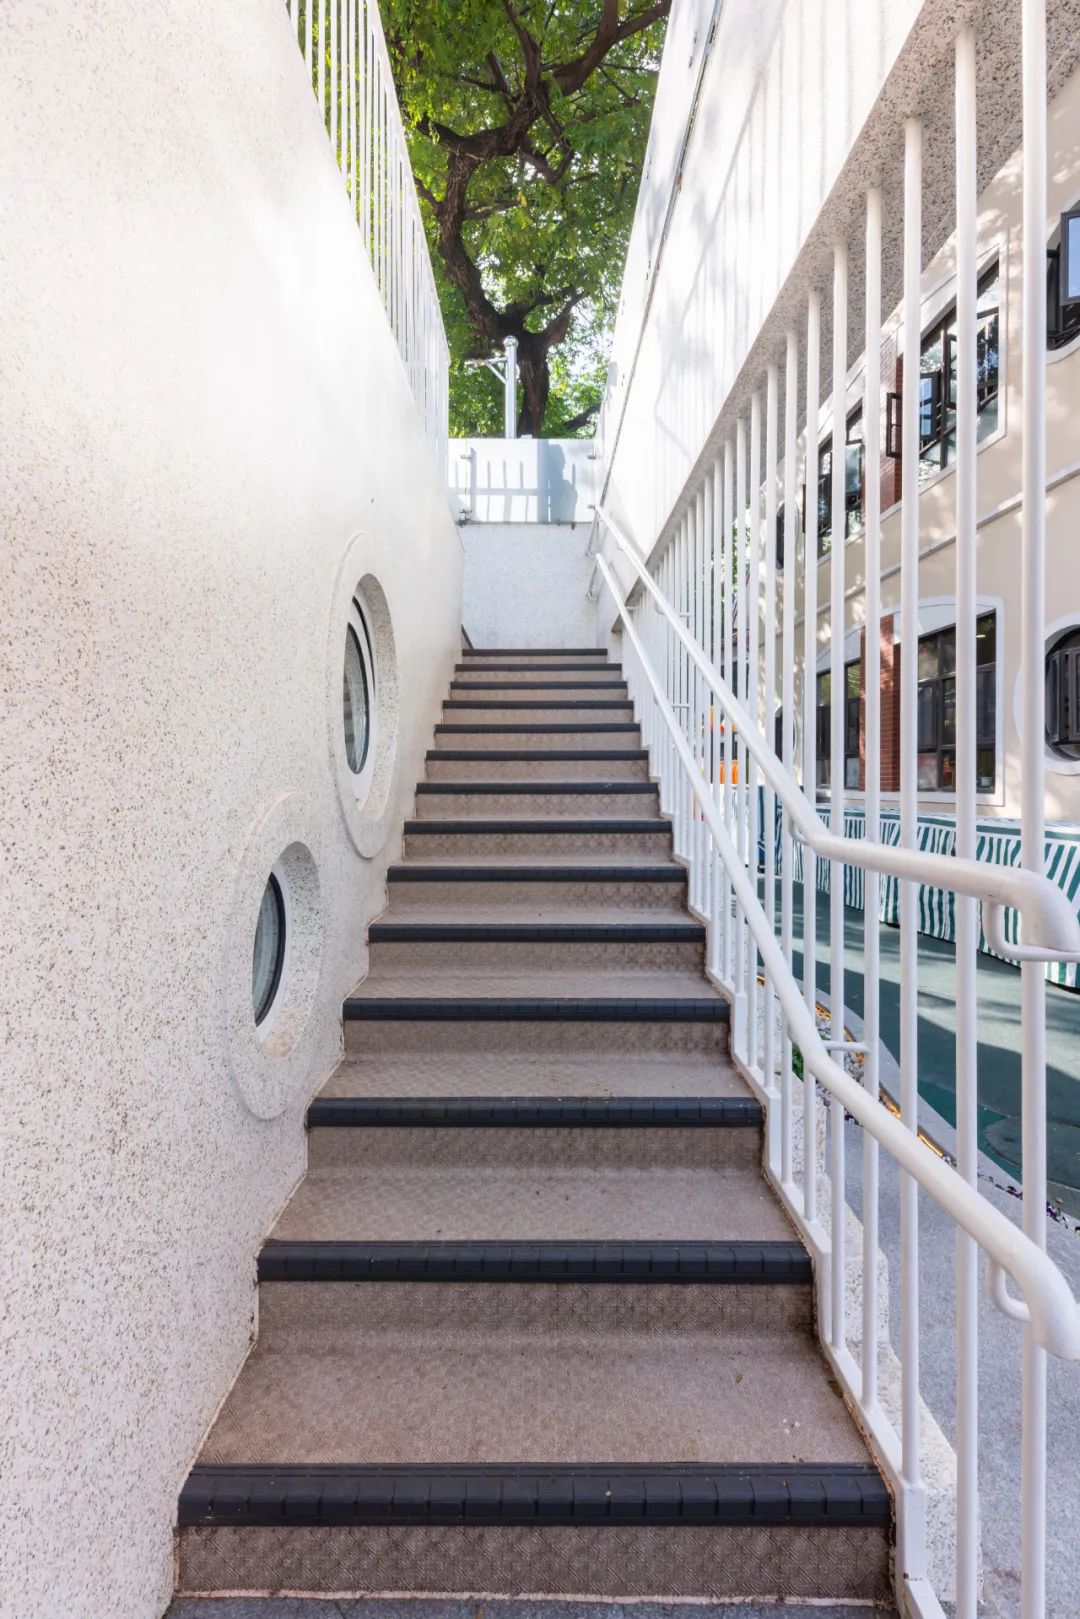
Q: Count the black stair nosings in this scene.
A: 14